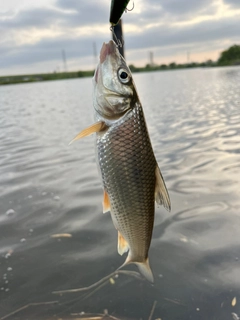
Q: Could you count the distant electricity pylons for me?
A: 4